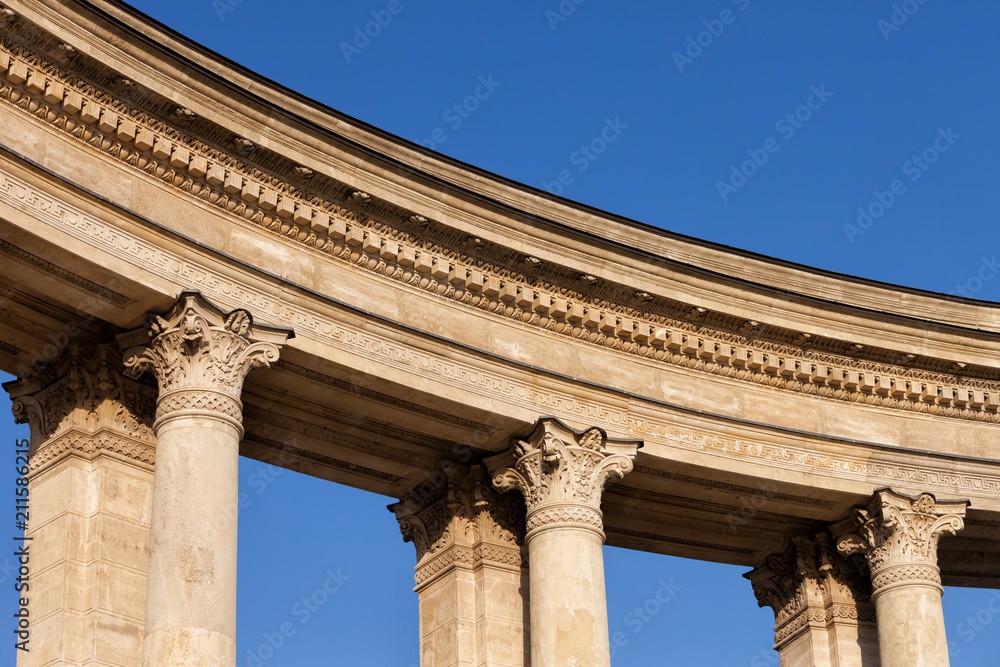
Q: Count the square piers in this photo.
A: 3